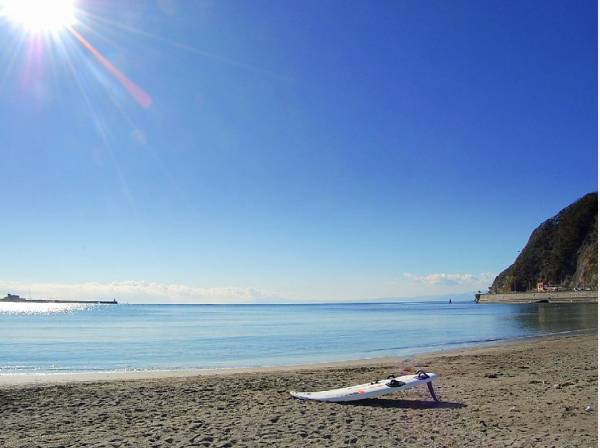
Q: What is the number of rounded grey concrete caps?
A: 0